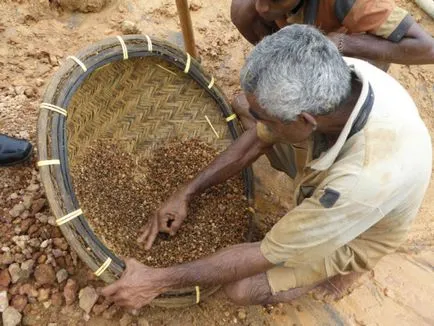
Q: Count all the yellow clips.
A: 11